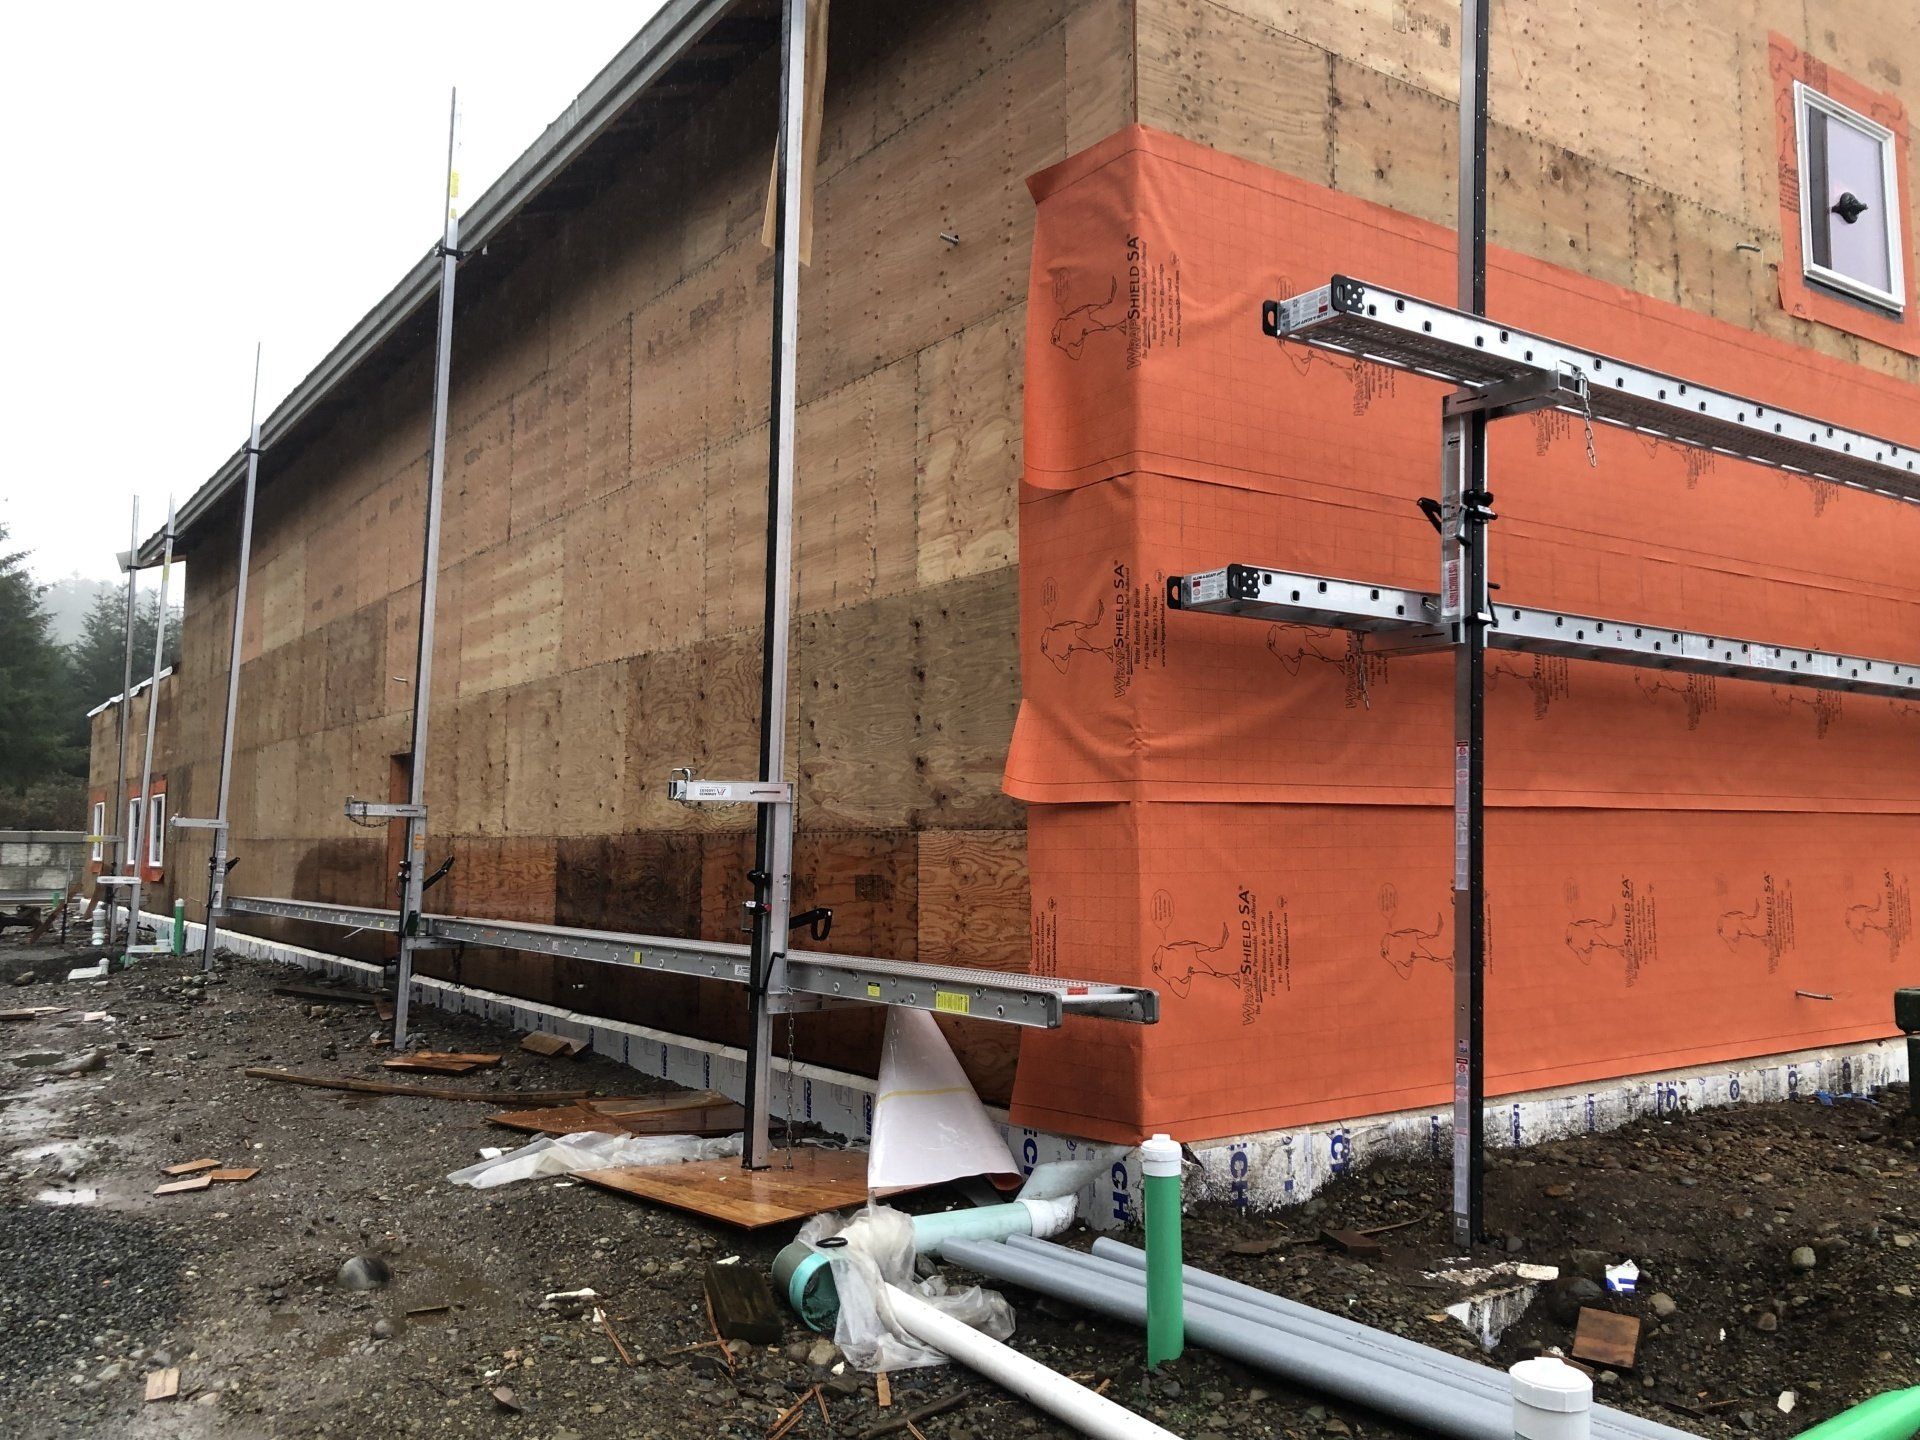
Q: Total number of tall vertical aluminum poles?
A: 6